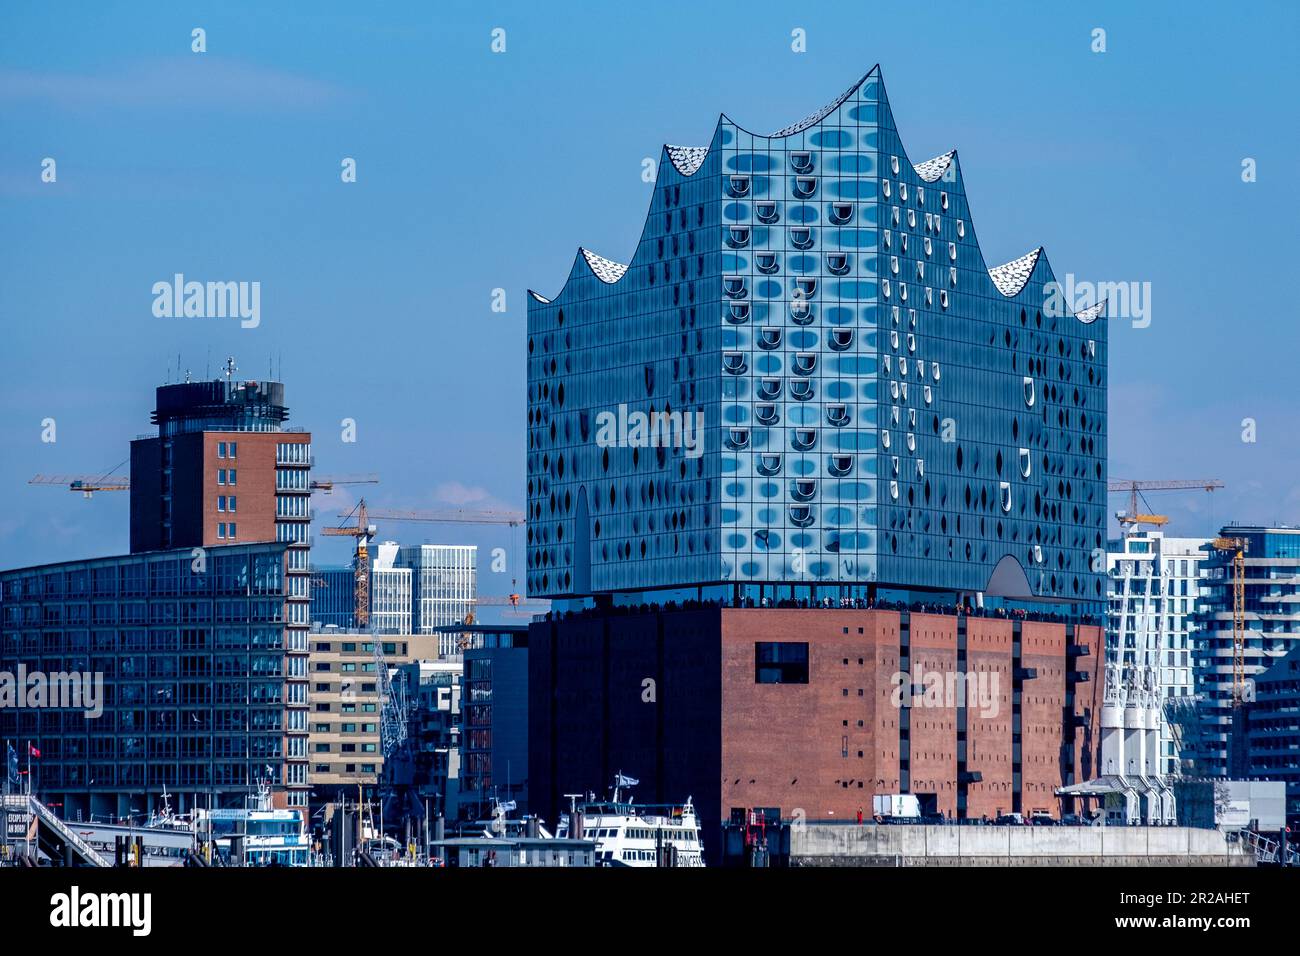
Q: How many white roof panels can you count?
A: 7